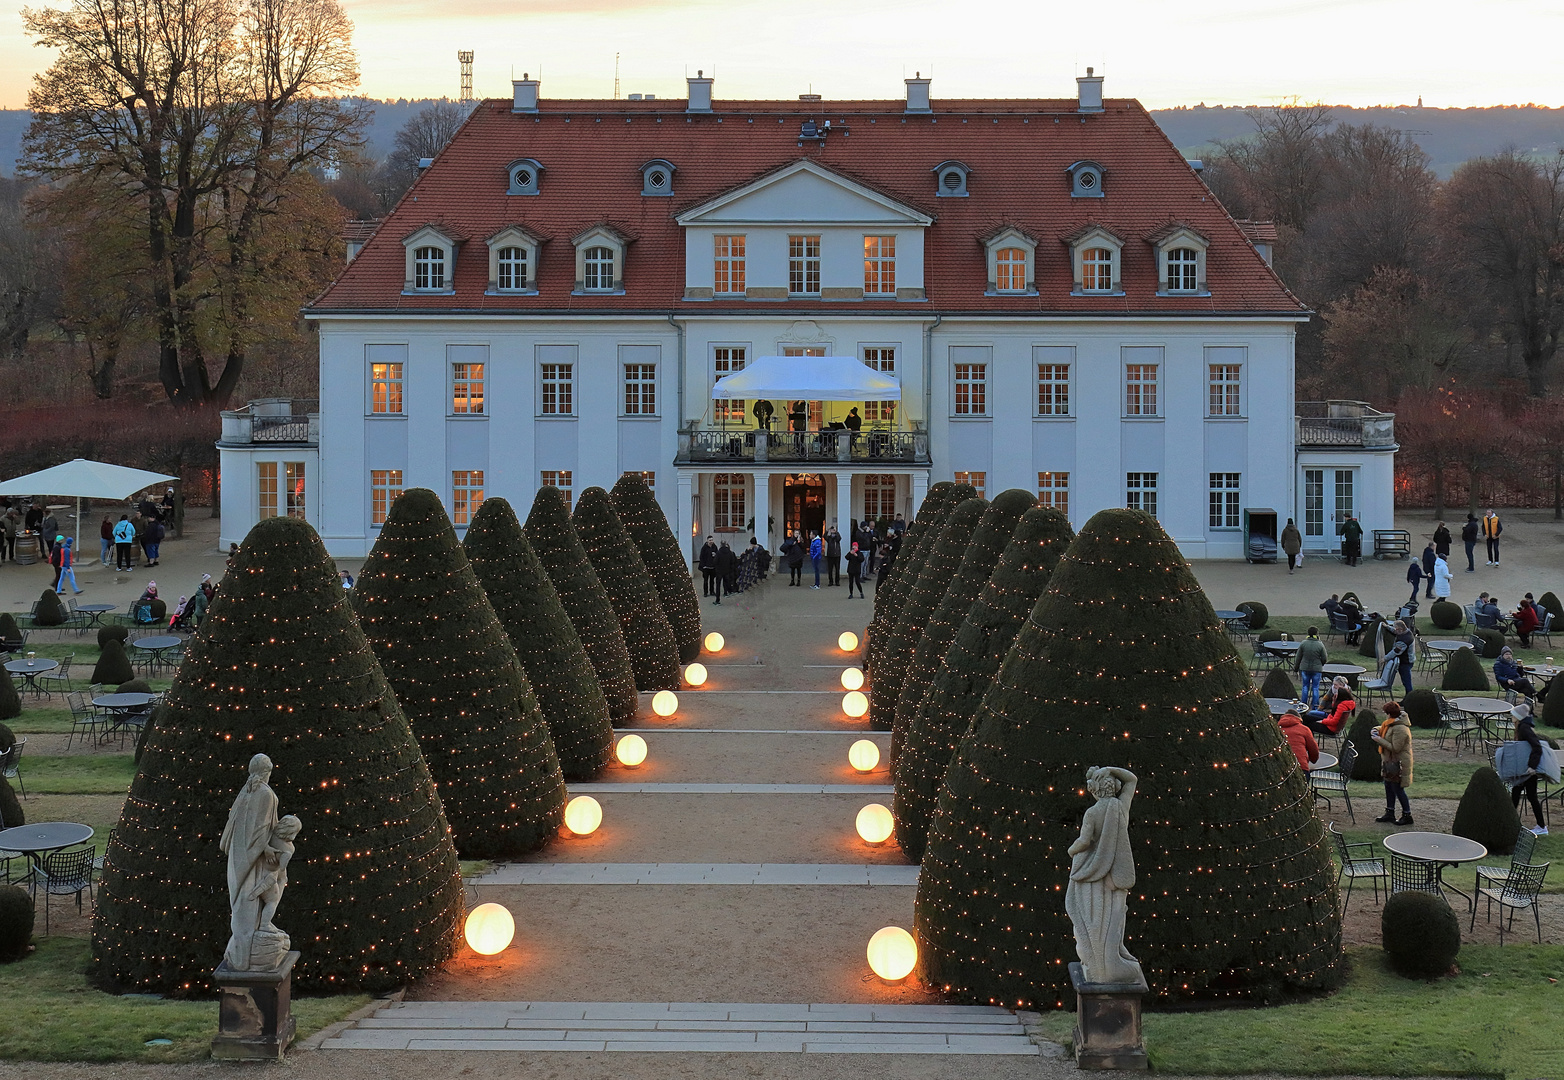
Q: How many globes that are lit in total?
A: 12